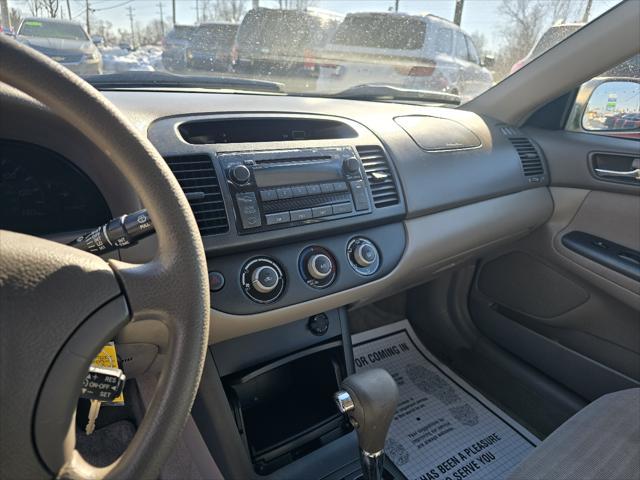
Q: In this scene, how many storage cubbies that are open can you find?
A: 1